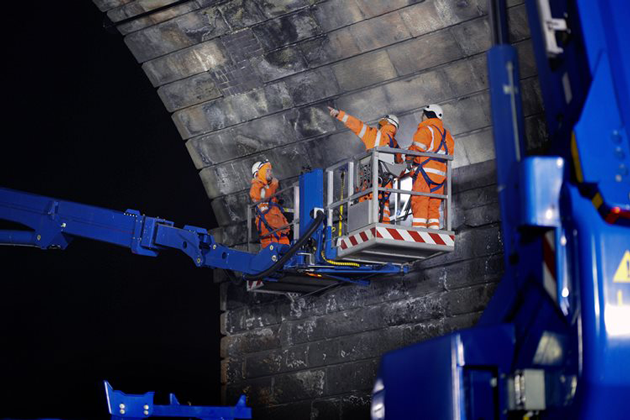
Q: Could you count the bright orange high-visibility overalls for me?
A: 3